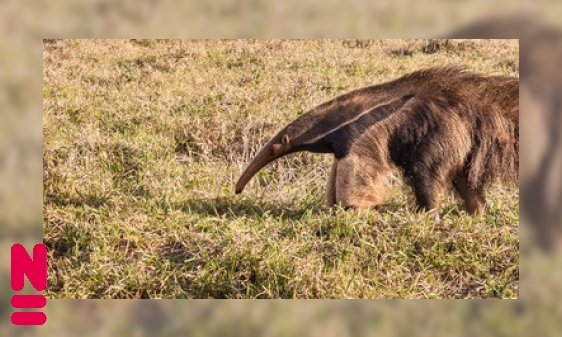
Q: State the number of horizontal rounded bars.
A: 2